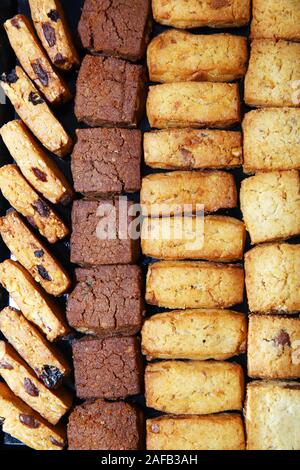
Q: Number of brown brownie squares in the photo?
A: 7